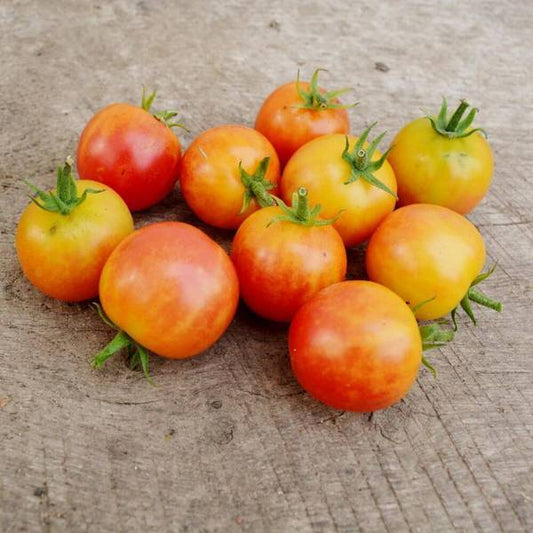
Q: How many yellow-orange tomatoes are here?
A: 4